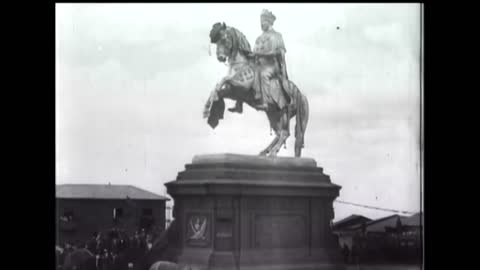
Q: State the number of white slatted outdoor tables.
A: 0